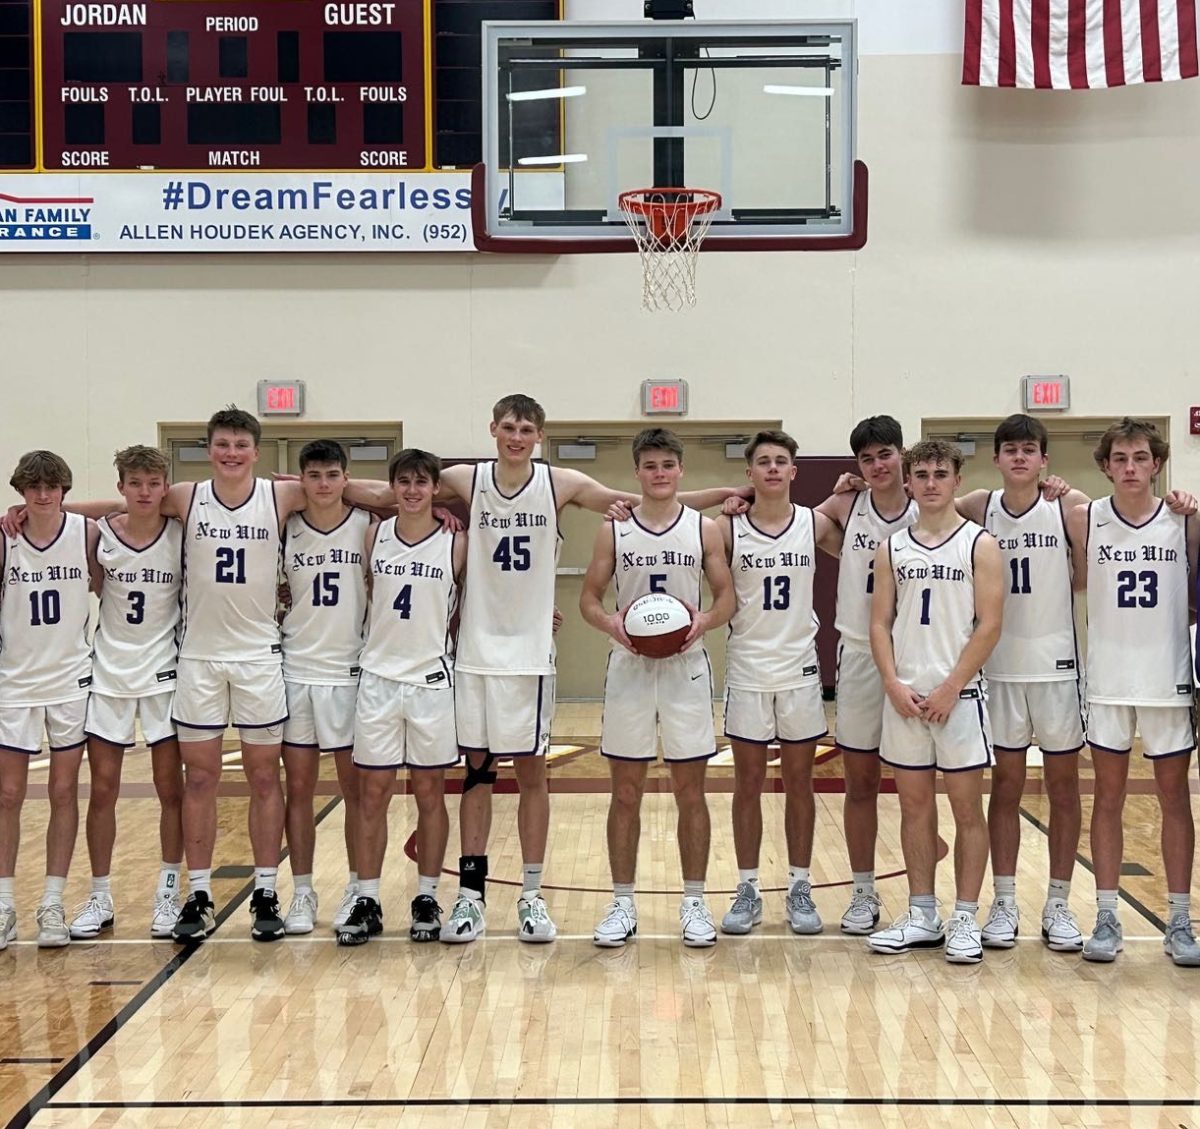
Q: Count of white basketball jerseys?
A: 12